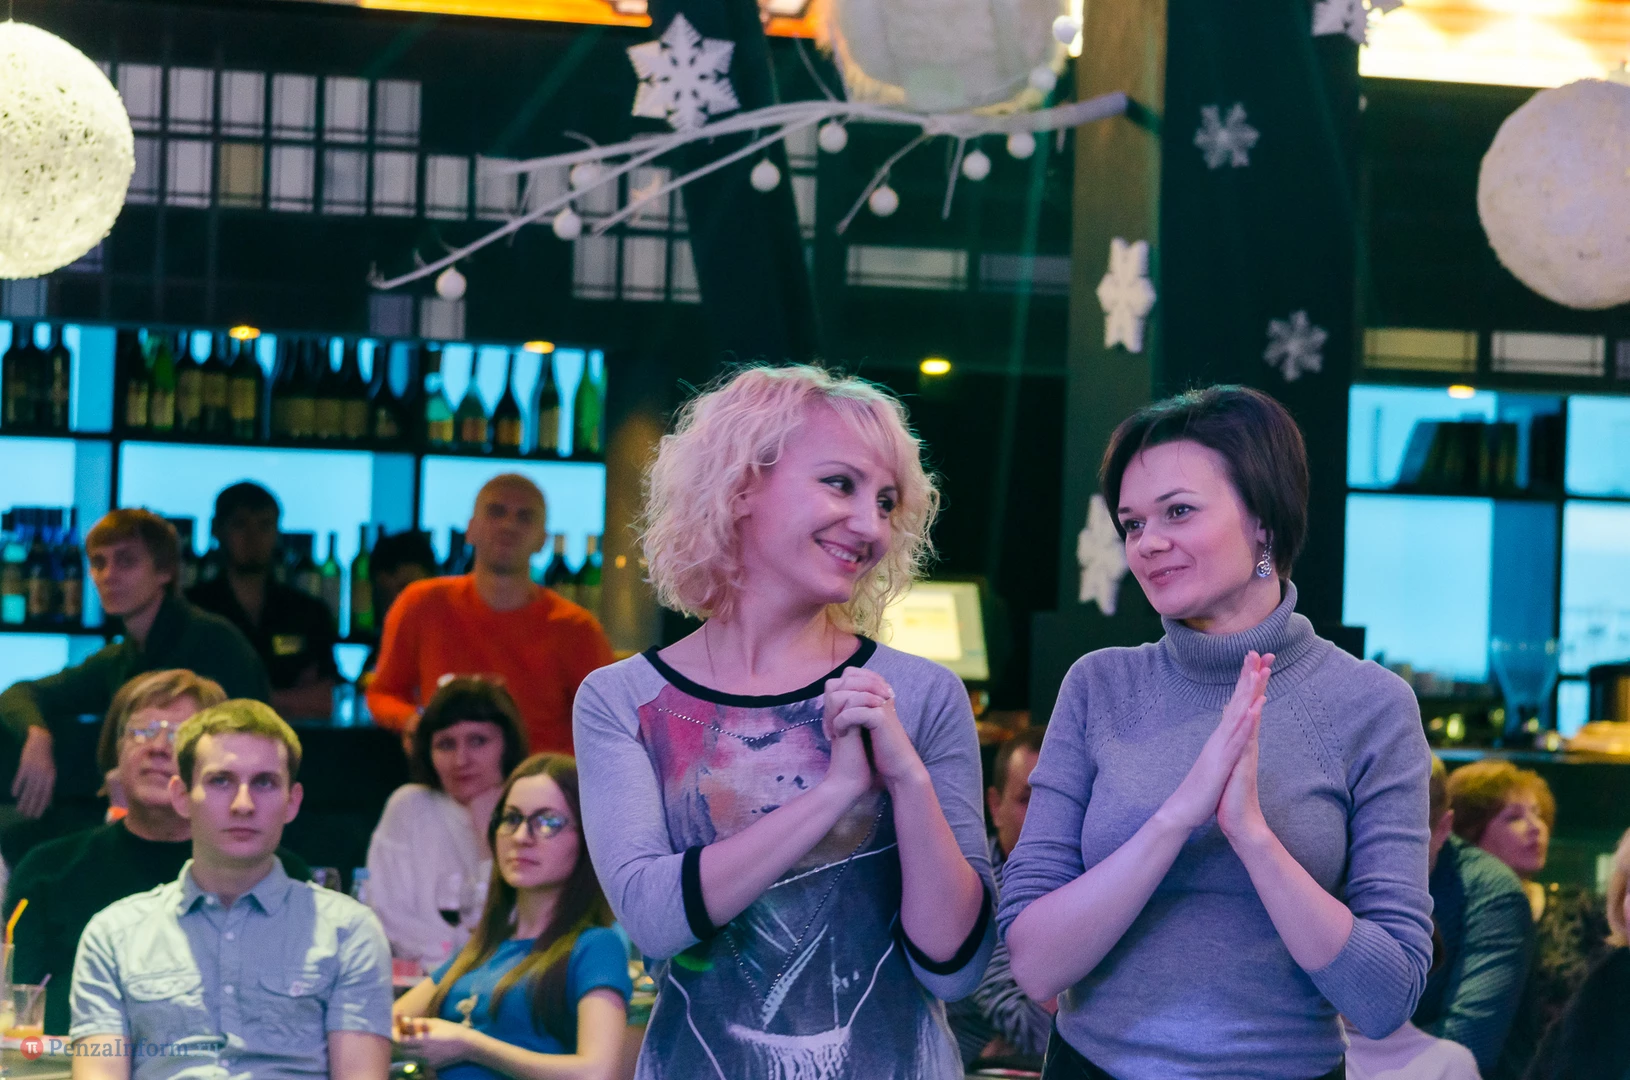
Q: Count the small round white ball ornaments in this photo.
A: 10